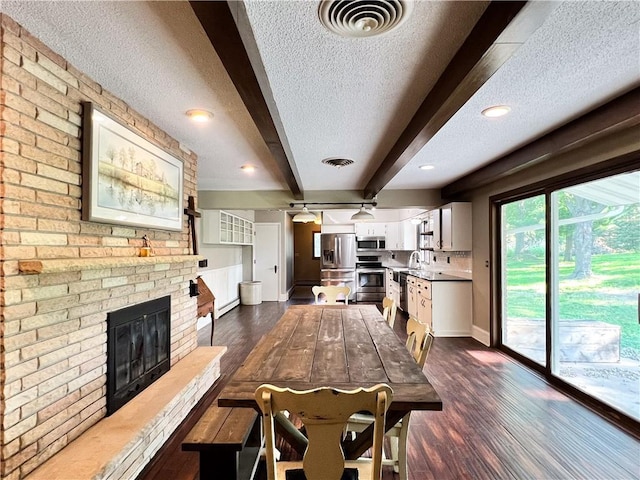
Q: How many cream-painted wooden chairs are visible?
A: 4